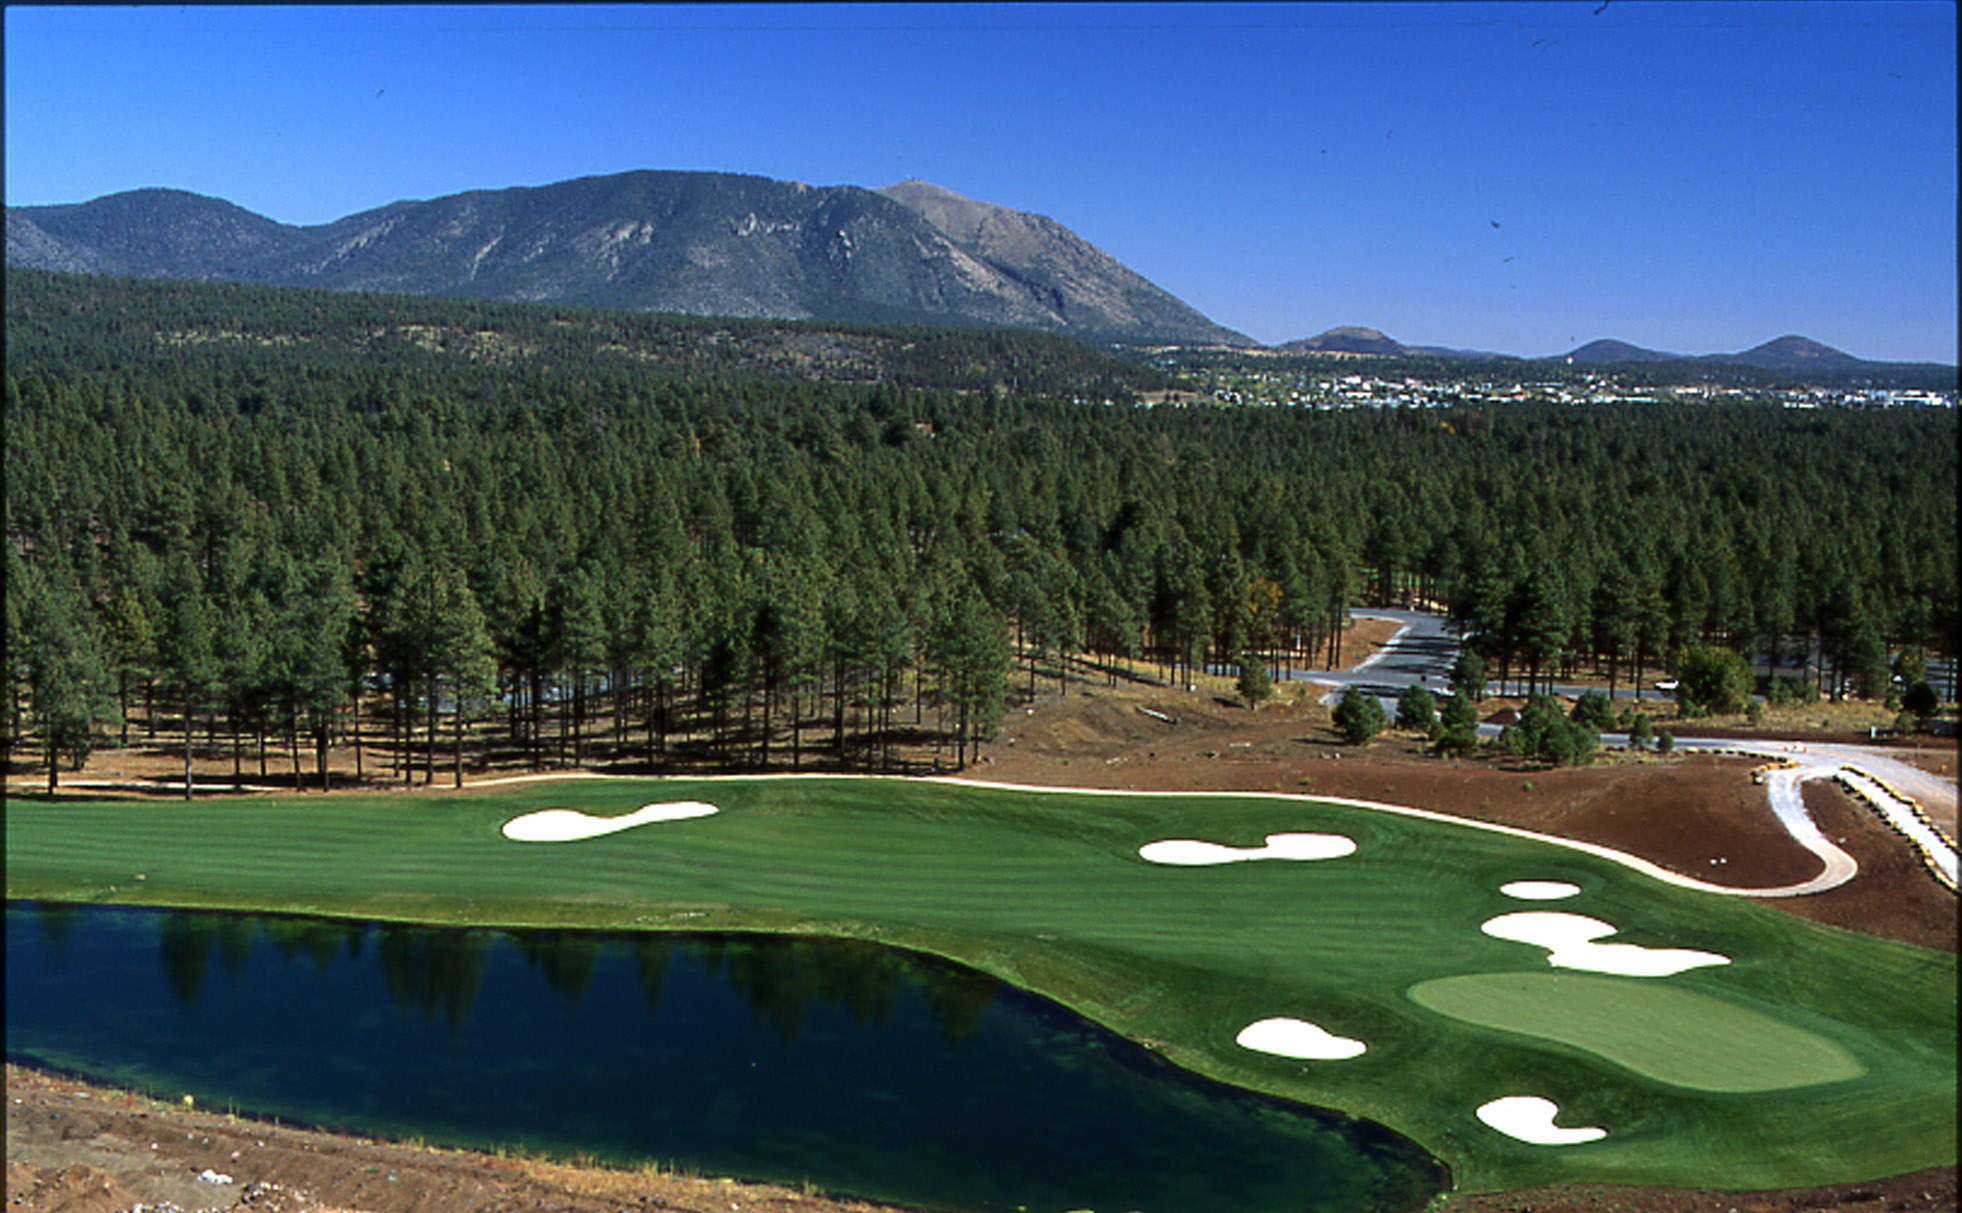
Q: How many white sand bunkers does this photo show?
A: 6